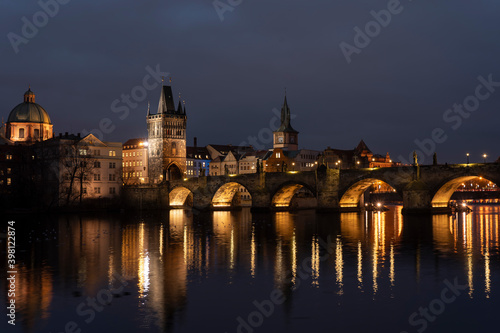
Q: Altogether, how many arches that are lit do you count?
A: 5